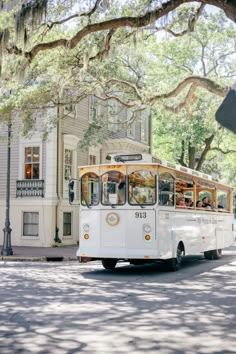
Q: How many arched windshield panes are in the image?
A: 3